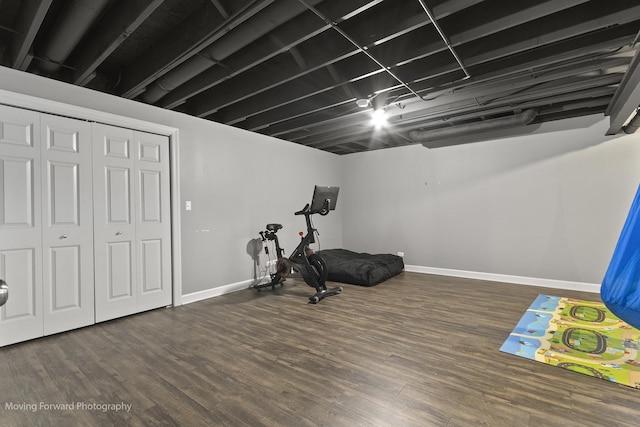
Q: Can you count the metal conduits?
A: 2